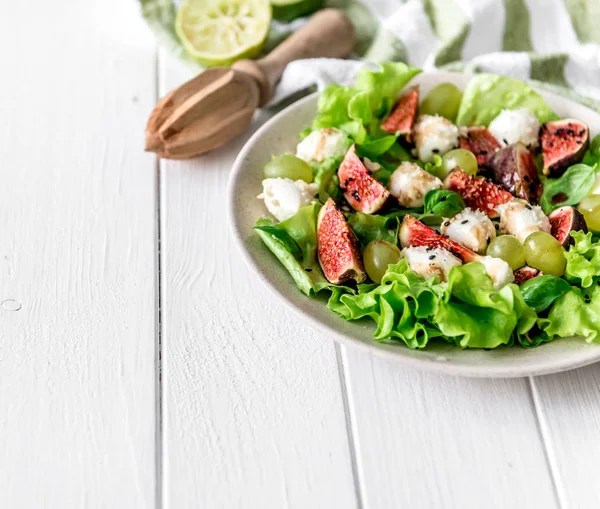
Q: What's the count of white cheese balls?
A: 9